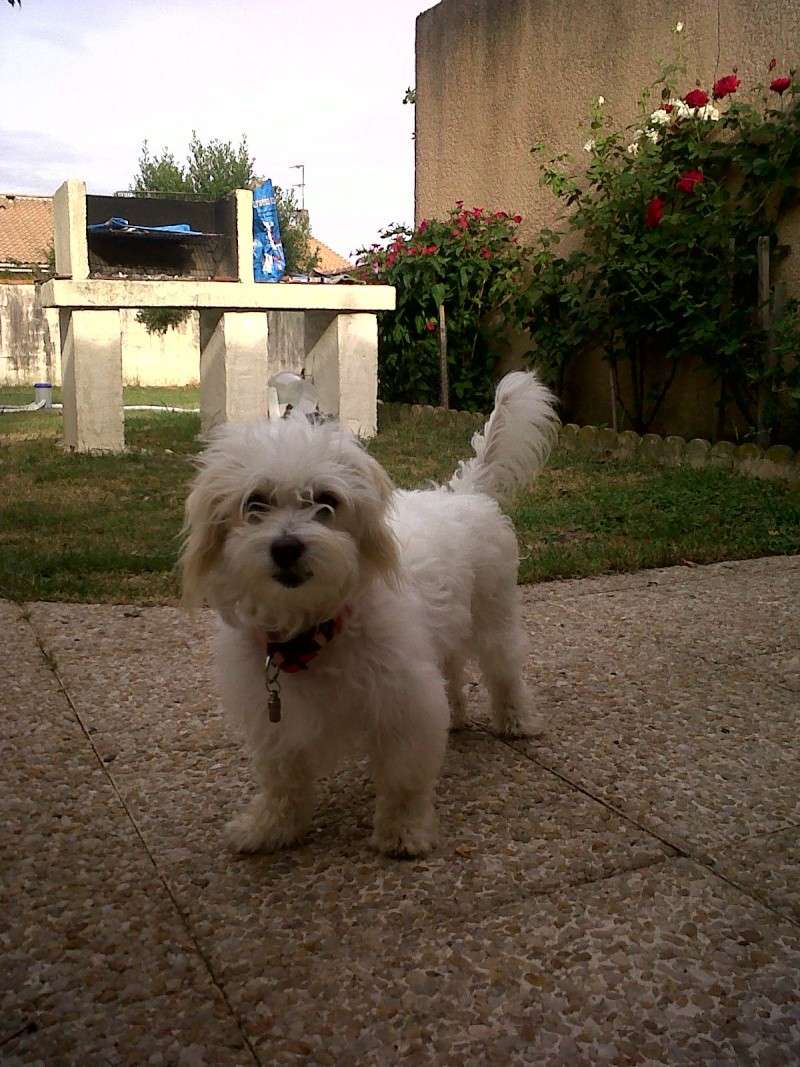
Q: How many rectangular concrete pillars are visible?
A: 3